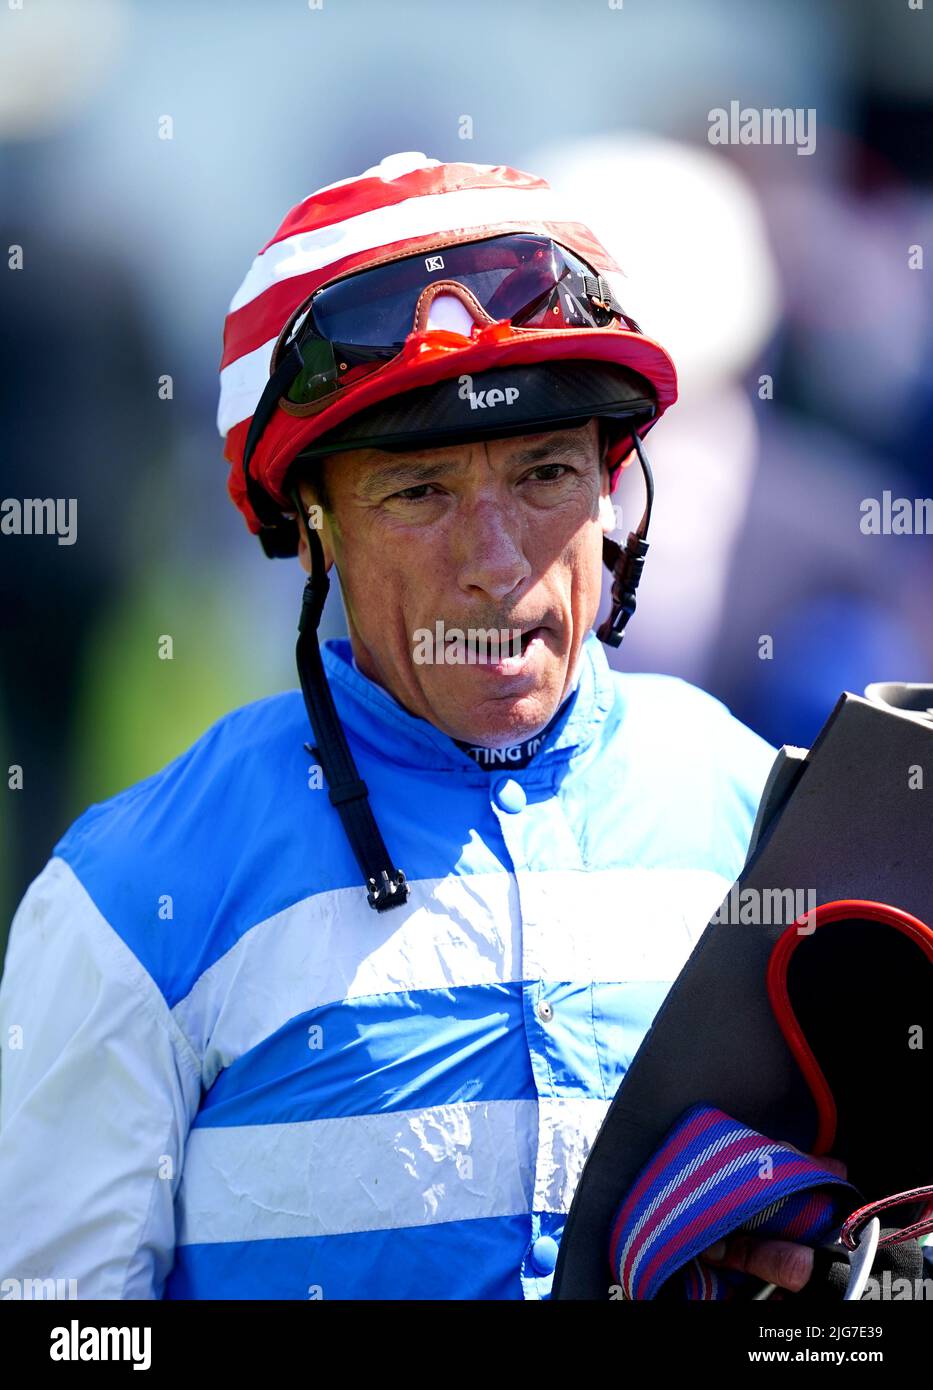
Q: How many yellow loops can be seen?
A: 0